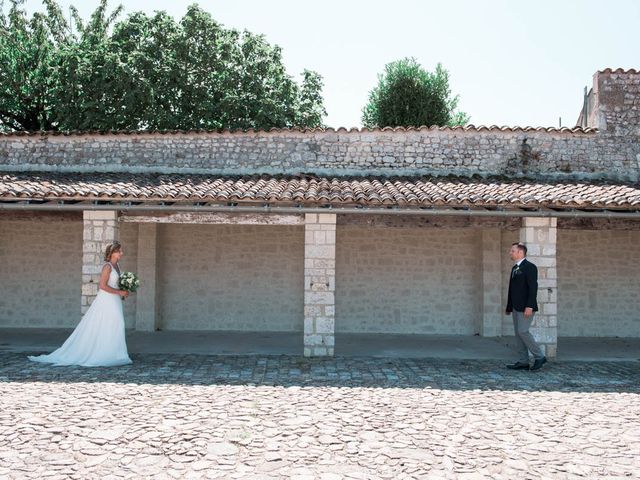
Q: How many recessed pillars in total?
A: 2